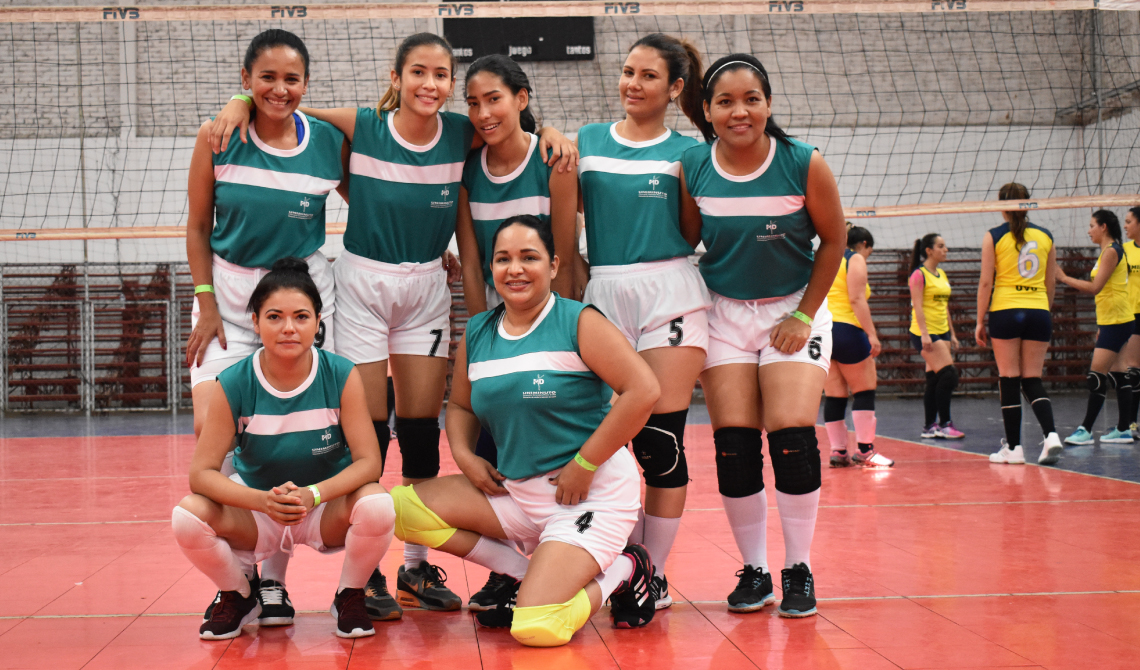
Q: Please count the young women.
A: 12